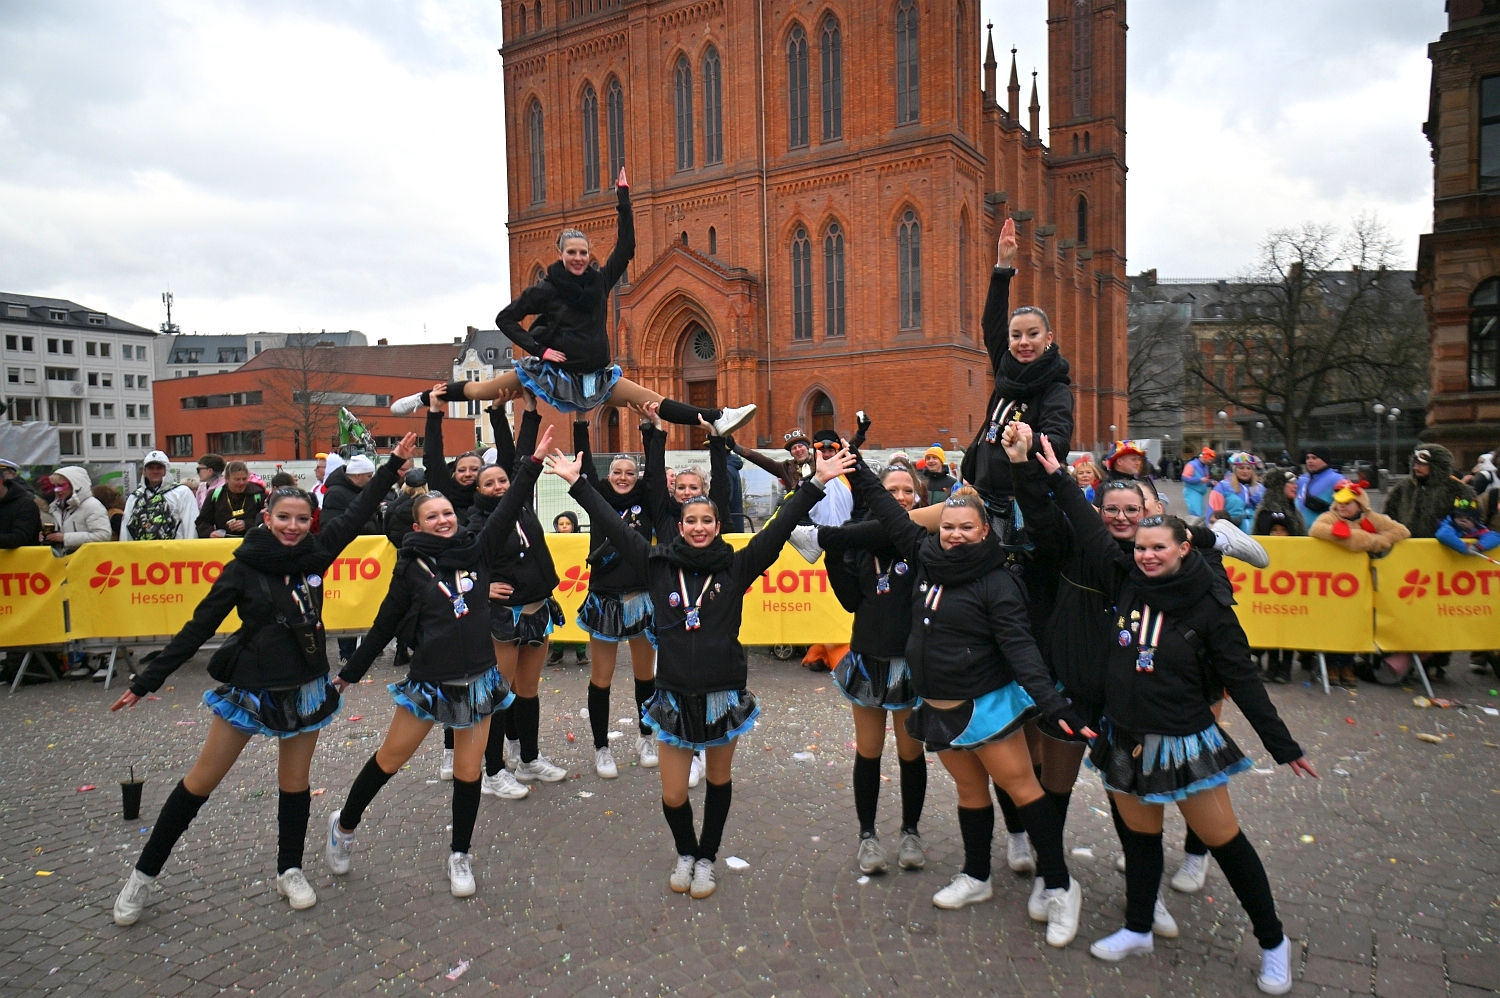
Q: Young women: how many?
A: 14